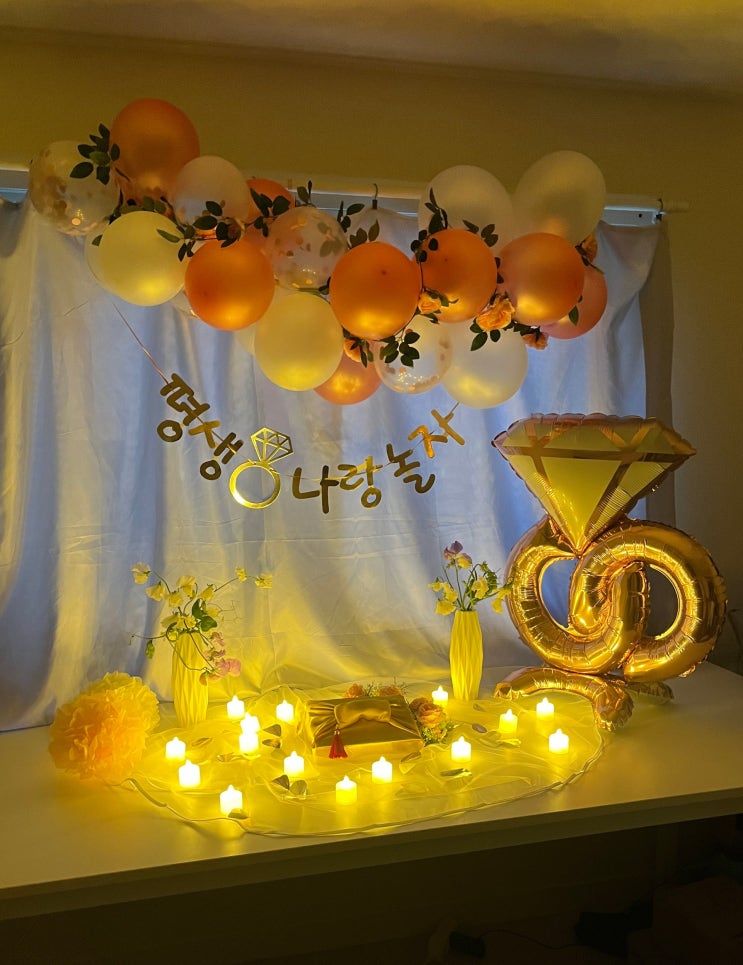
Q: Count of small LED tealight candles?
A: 15